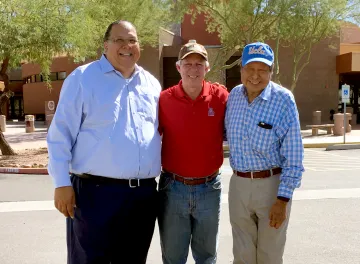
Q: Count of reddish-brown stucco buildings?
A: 1